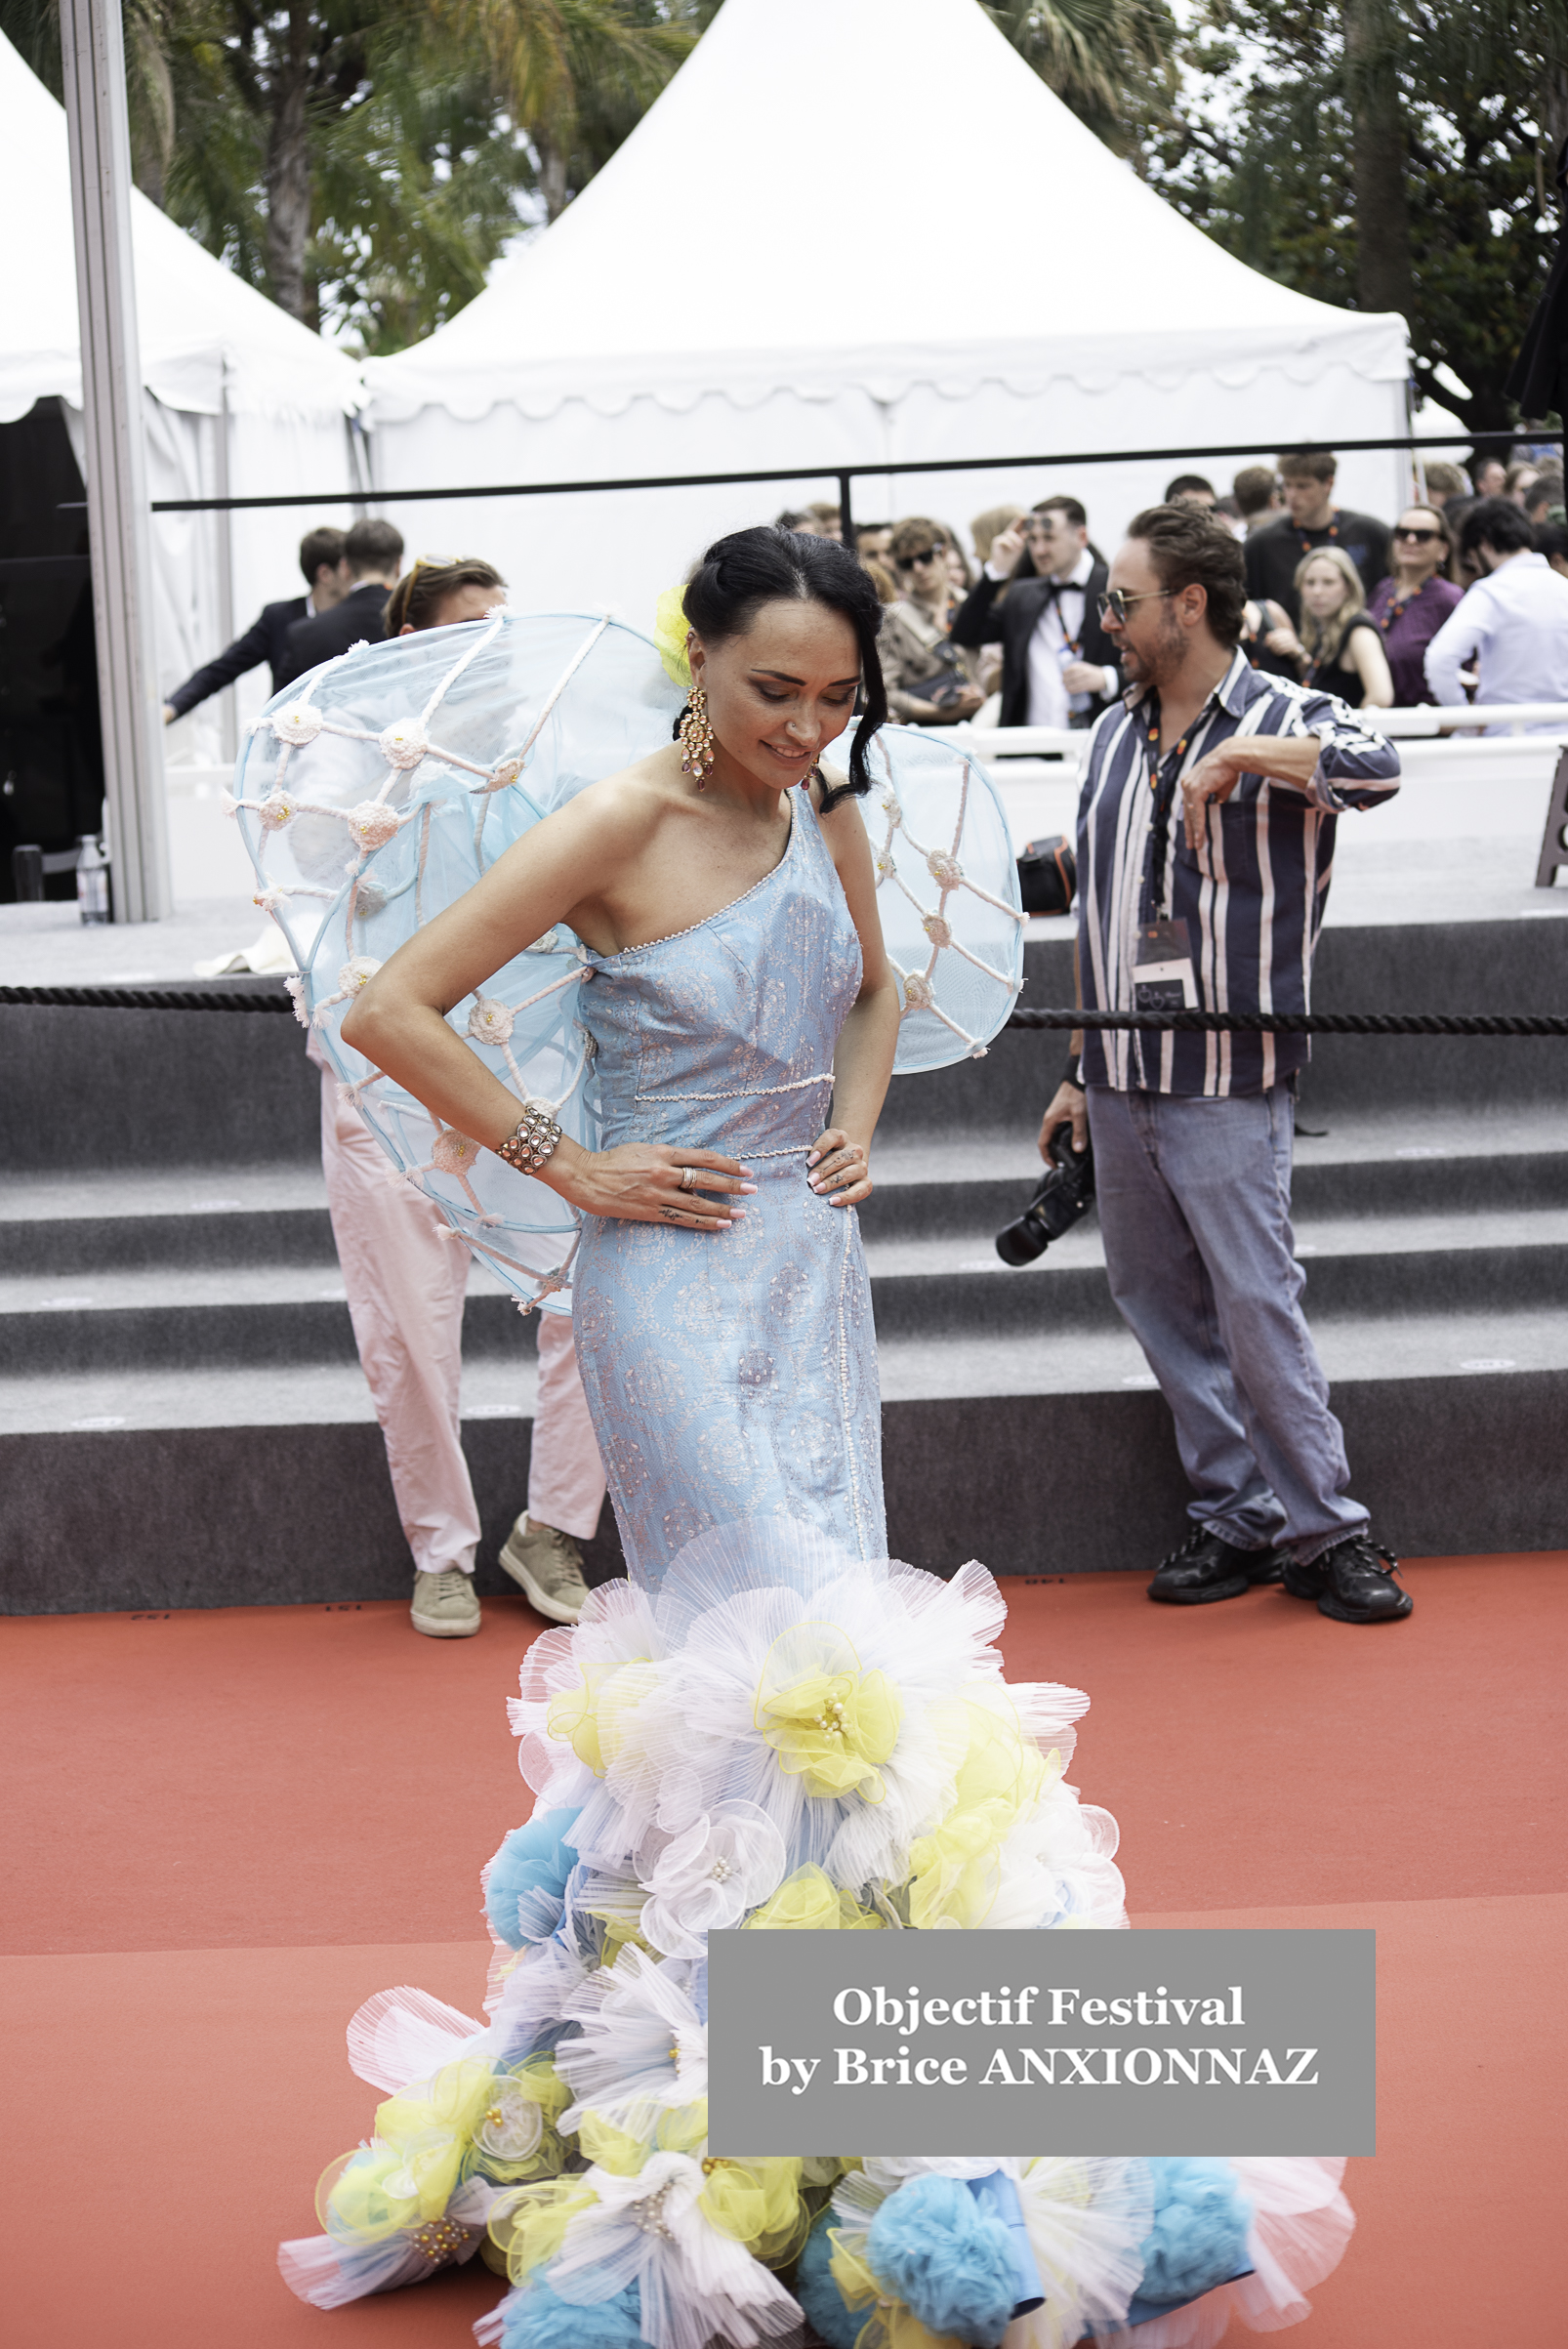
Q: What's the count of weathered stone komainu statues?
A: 0